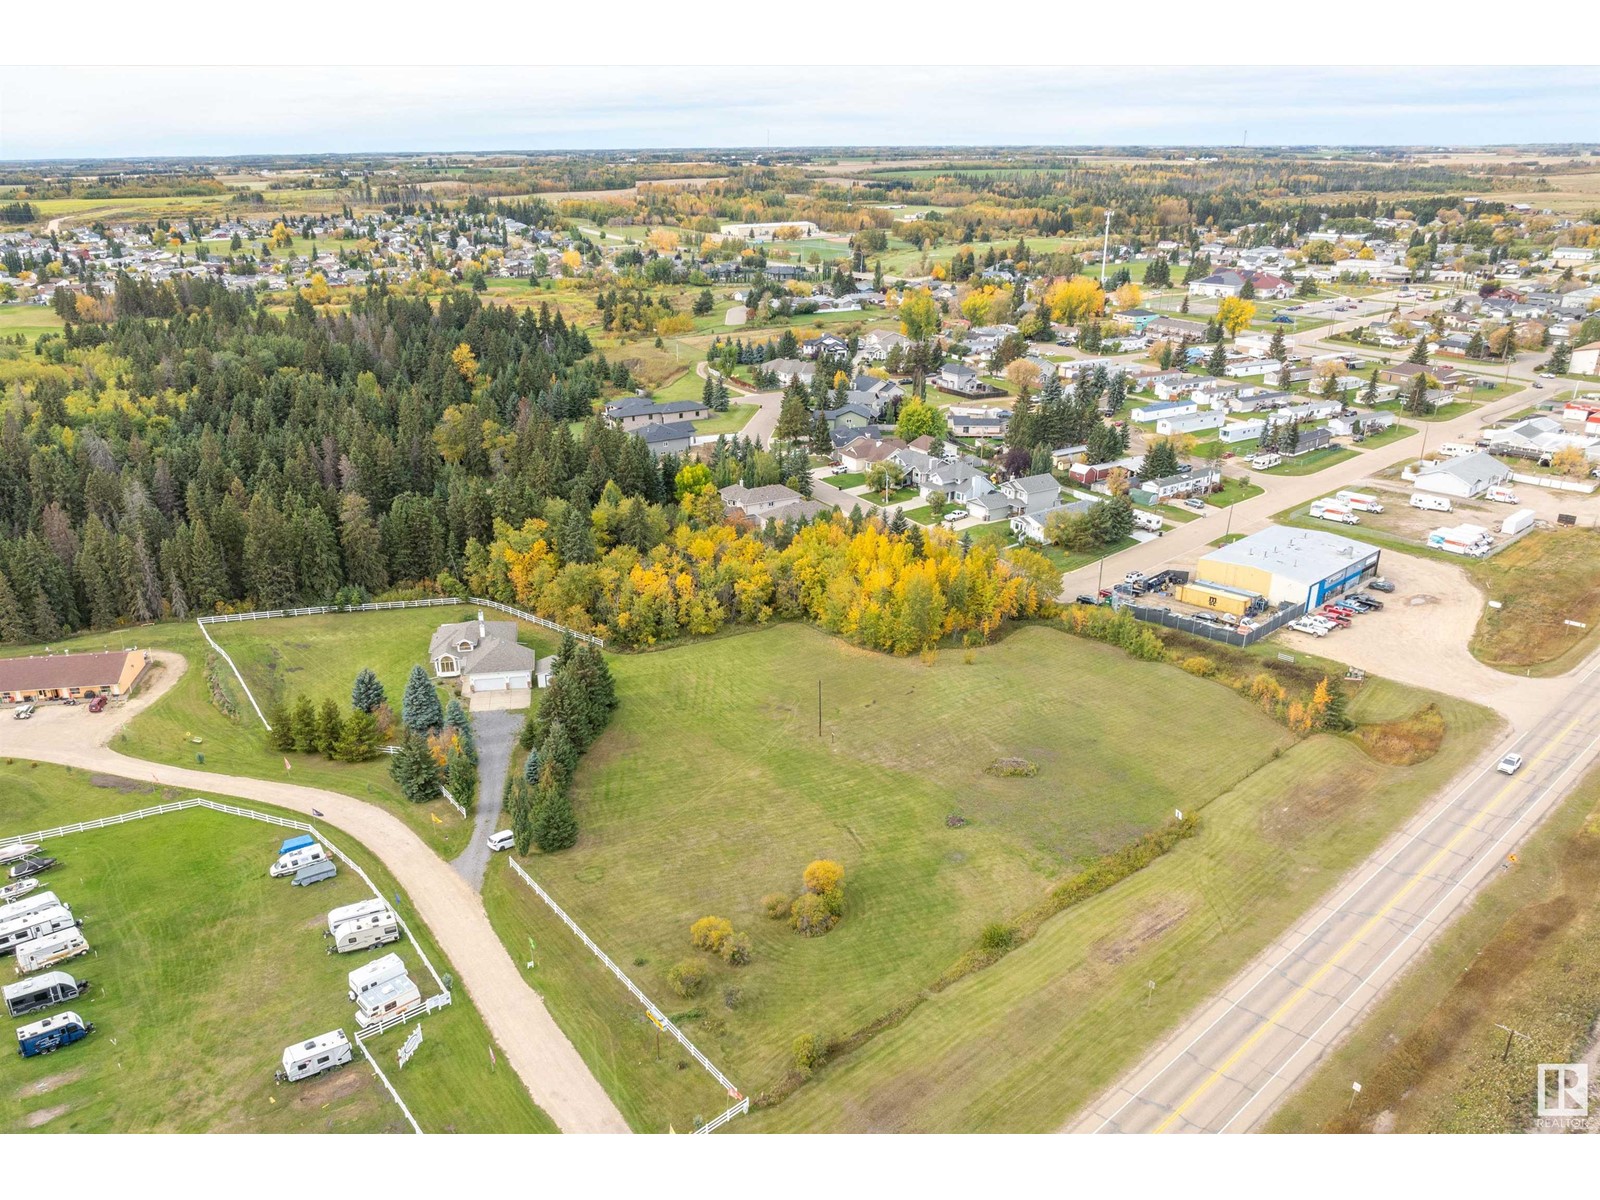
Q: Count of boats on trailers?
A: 3